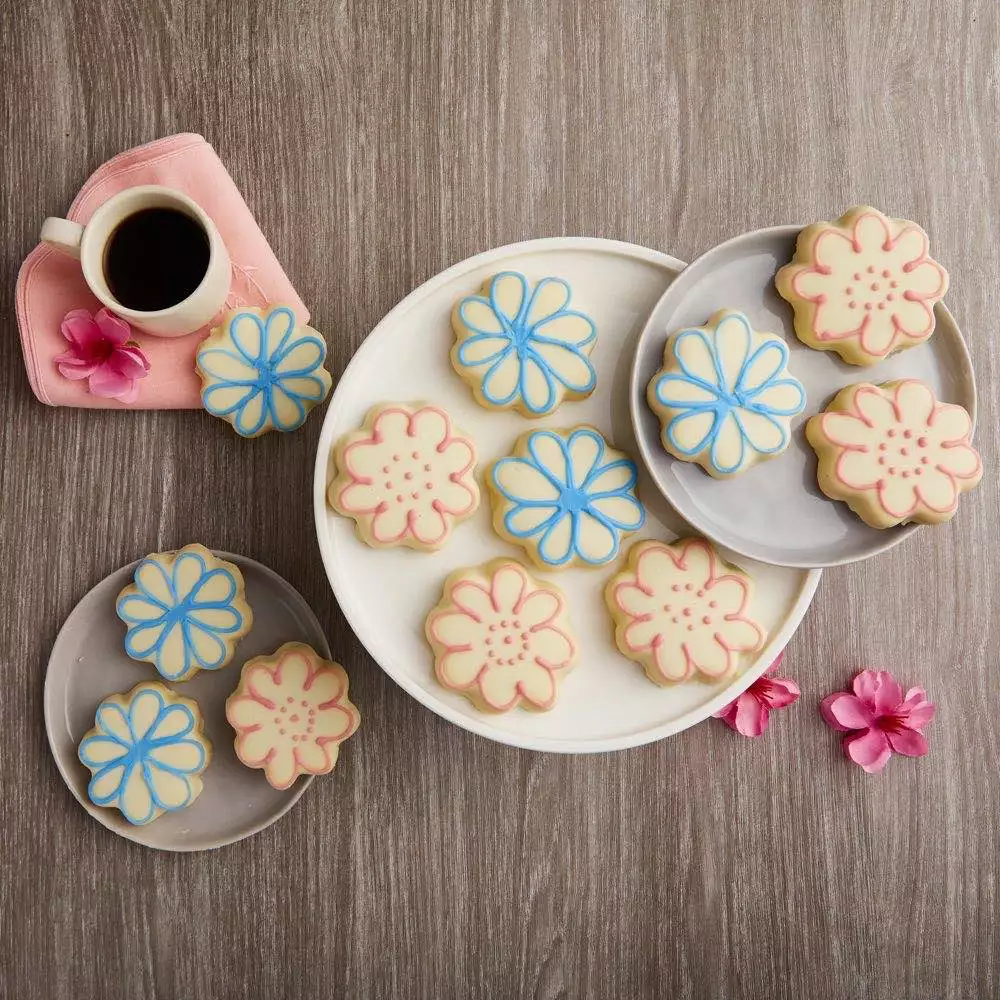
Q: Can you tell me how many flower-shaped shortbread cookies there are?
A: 12